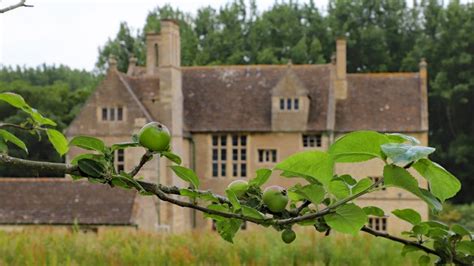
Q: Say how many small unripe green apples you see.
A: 4